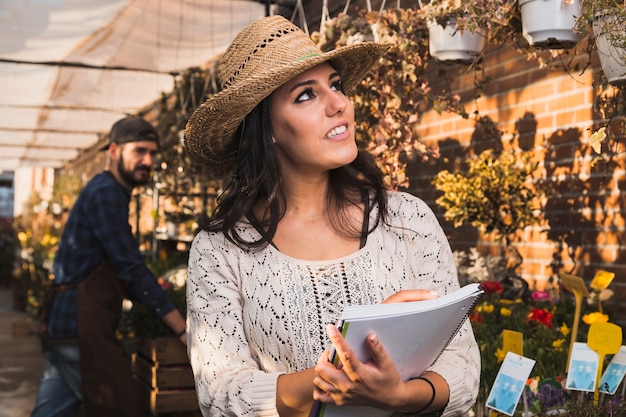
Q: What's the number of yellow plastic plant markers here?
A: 4